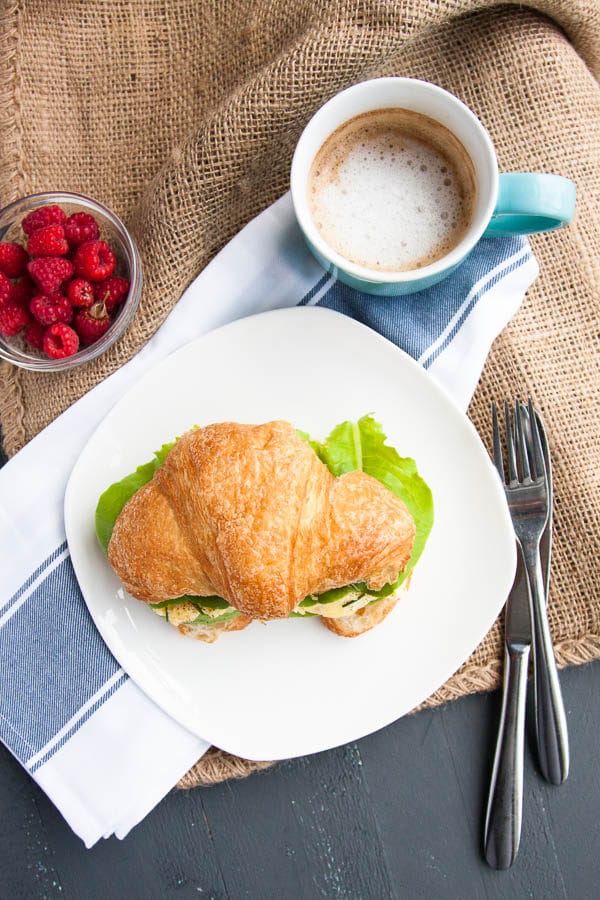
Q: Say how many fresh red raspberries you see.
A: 15